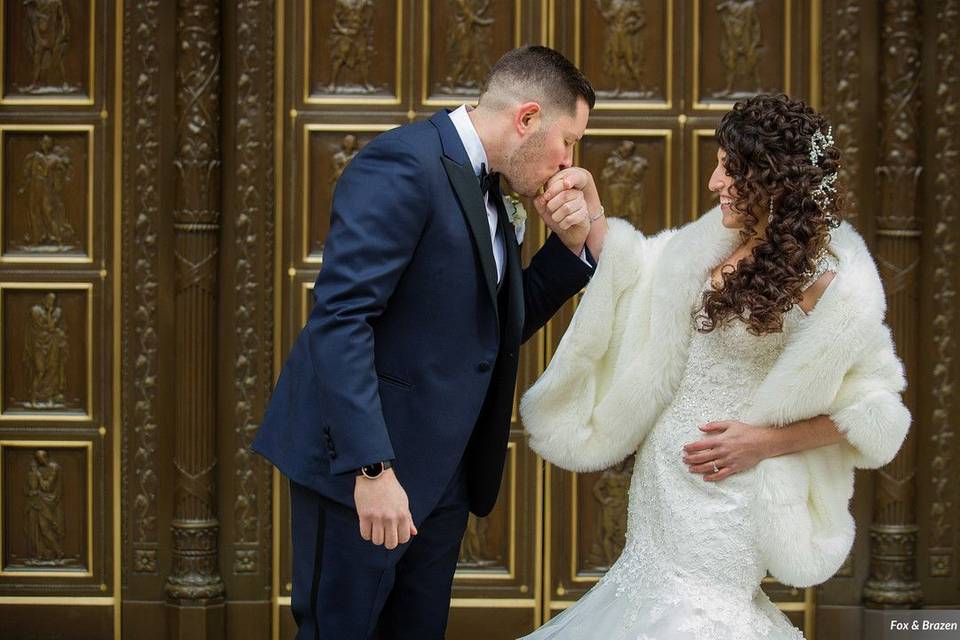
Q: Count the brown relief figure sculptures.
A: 12